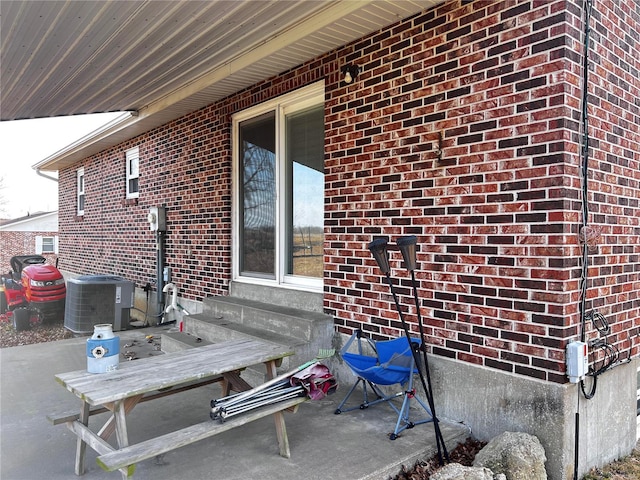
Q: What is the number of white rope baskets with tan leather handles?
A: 0